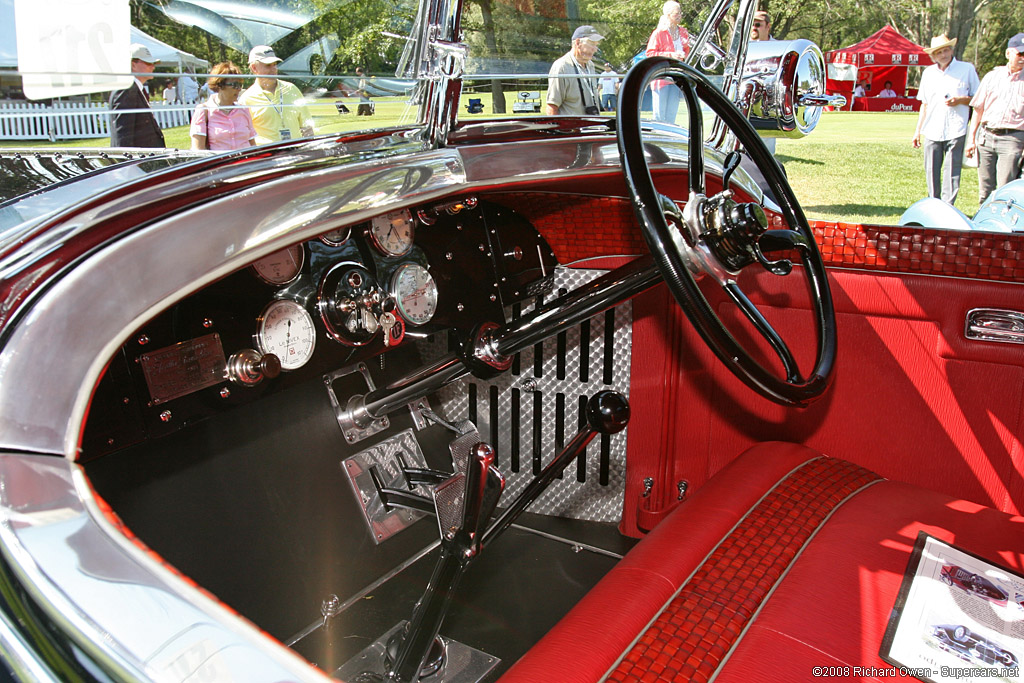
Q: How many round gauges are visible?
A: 5